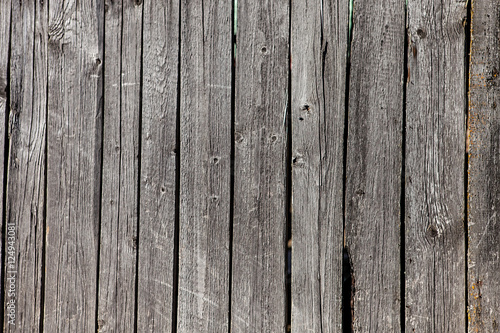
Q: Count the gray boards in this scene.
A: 11